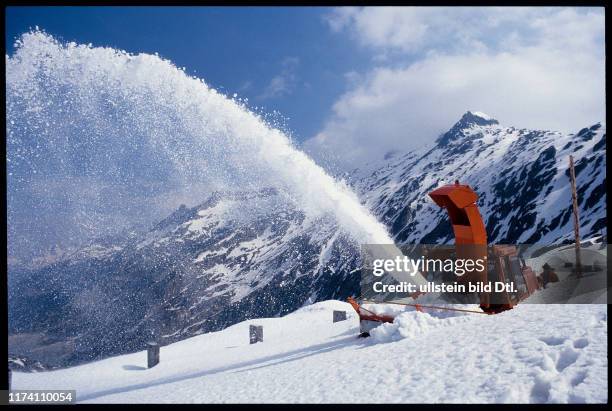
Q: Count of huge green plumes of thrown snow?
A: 0